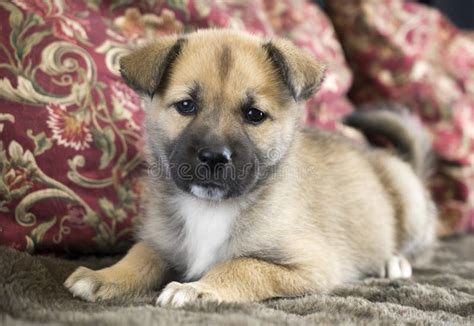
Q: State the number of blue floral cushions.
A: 0